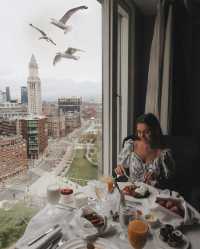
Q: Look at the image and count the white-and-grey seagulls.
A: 3